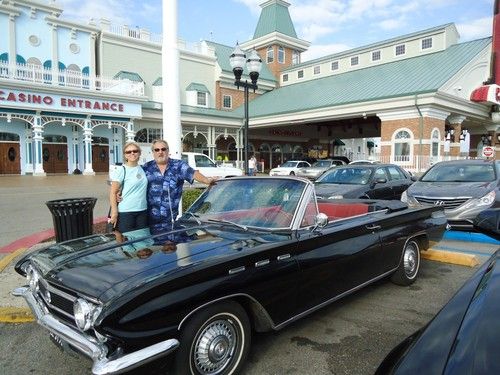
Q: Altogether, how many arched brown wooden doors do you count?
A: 3